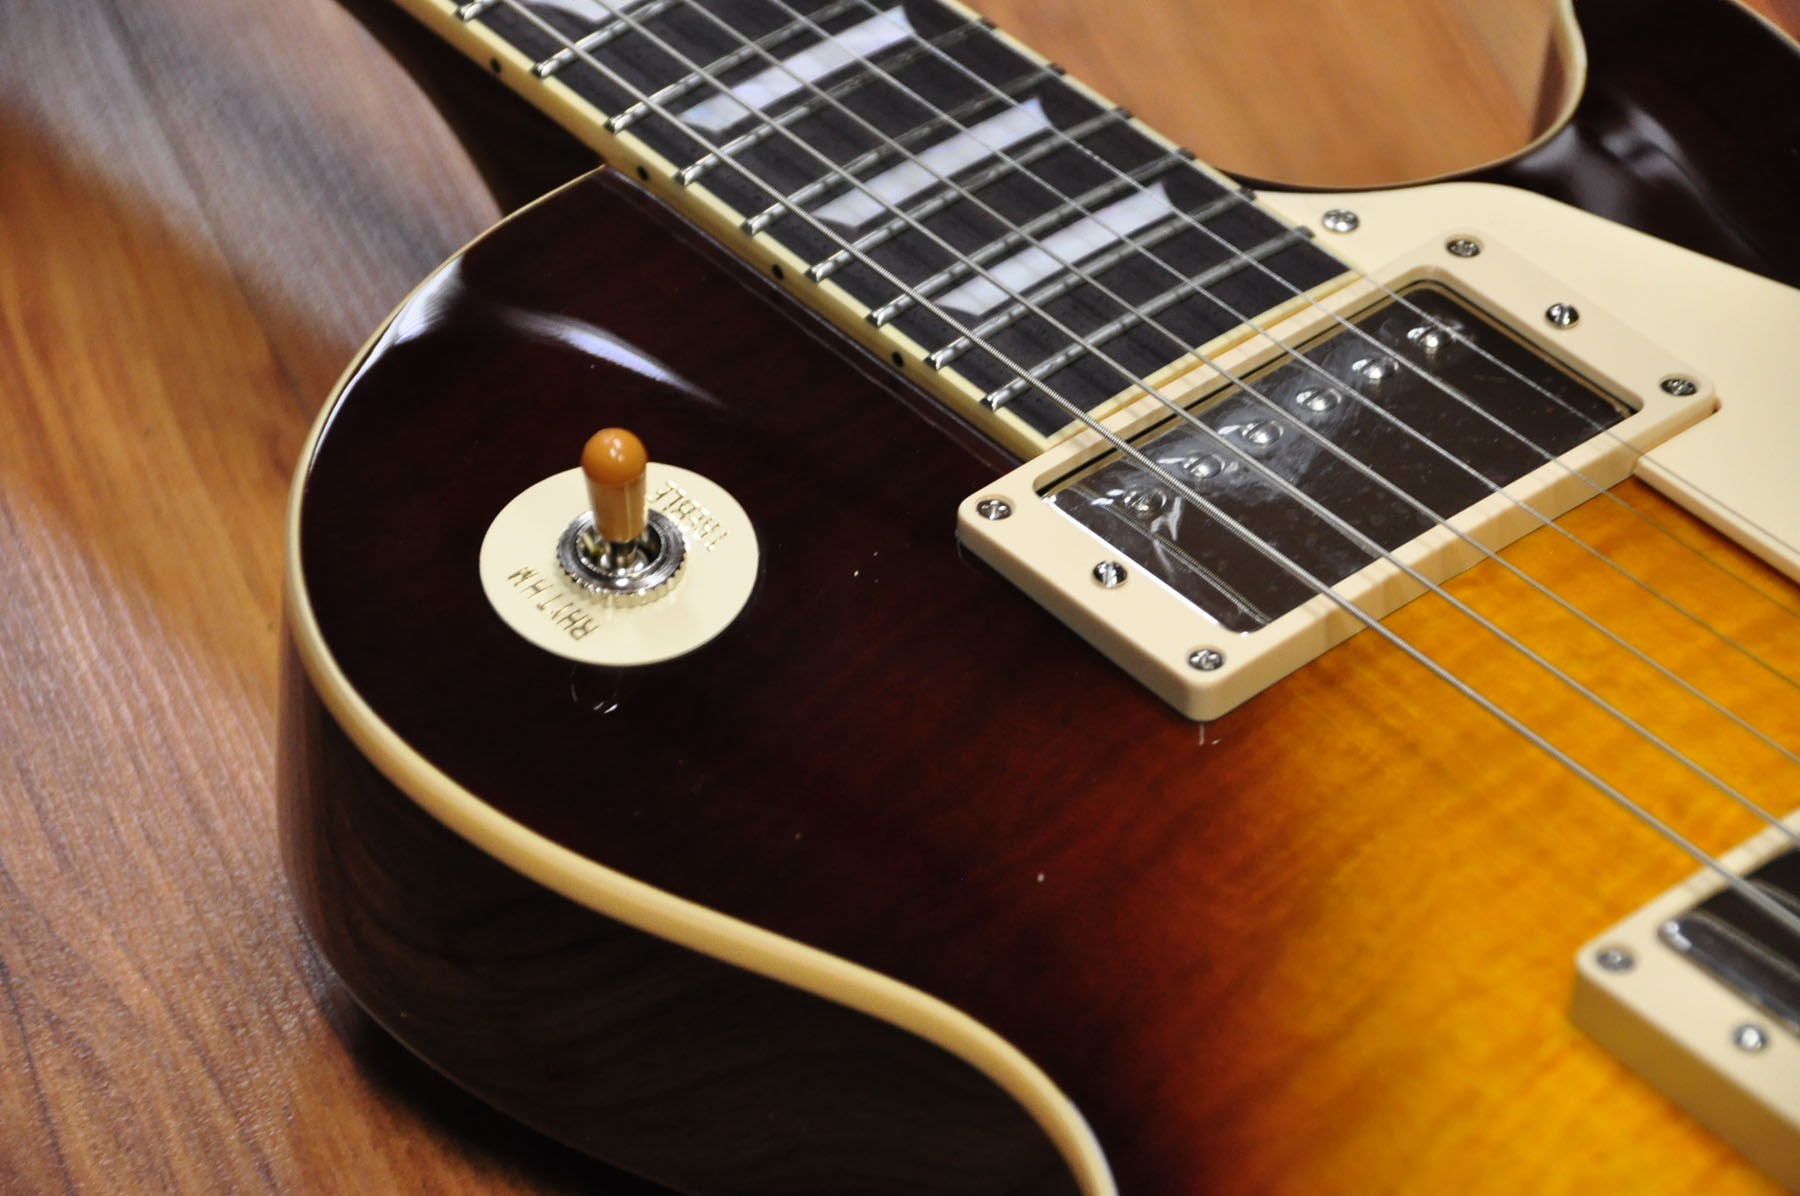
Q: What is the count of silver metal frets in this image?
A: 9